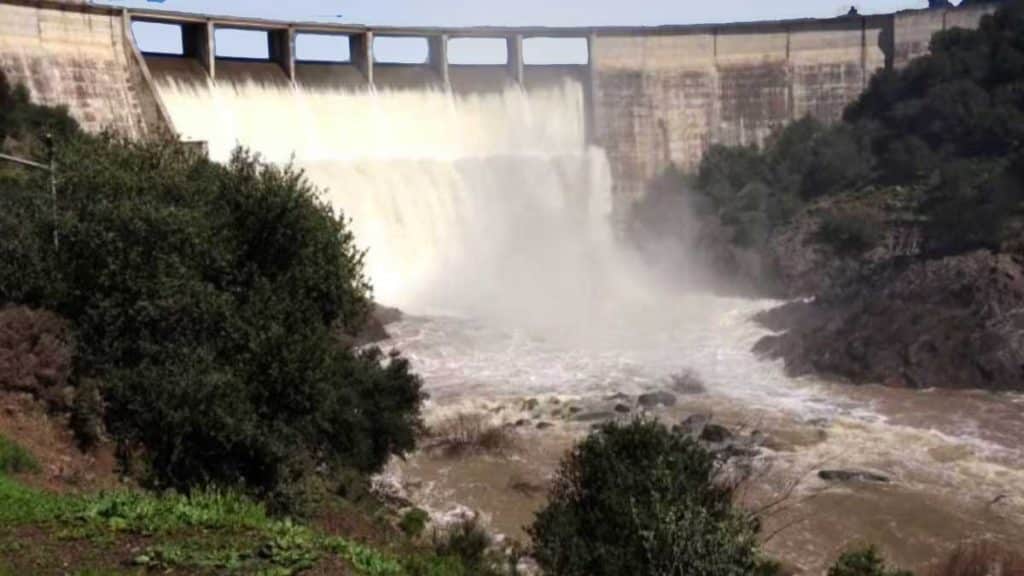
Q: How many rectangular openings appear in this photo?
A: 6